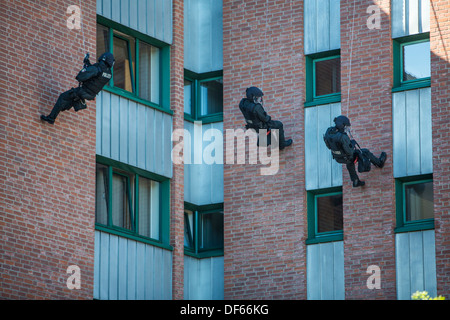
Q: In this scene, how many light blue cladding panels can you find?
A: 12